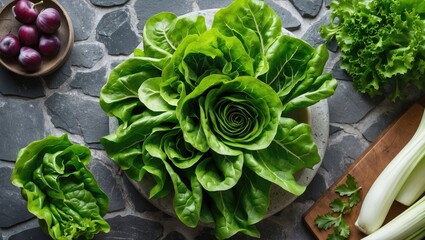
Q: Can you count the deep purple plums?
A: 6